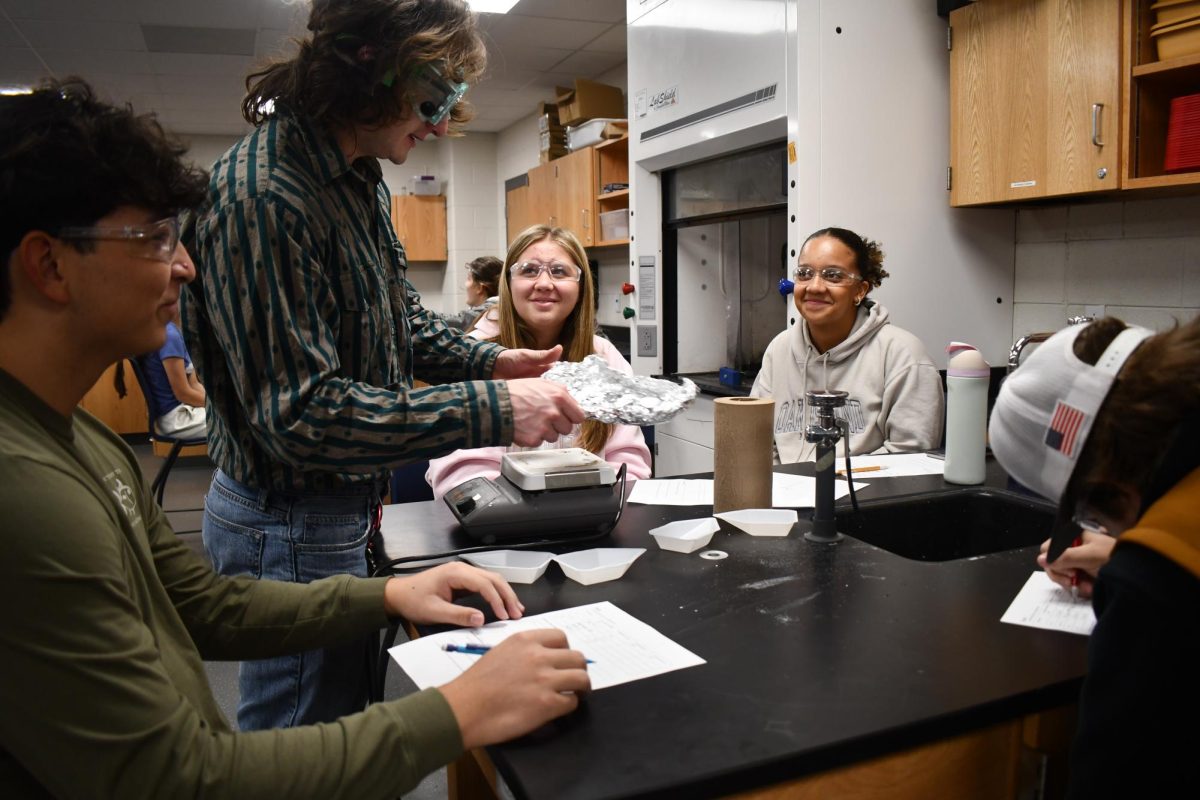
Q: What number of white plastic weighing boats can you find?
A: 4